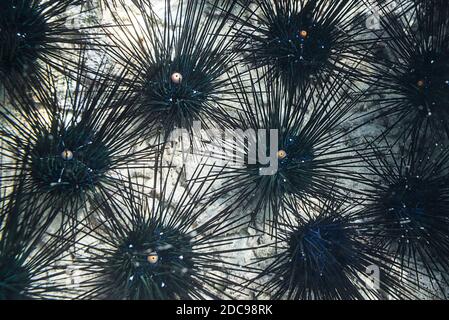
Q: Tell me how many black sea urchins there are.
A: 10